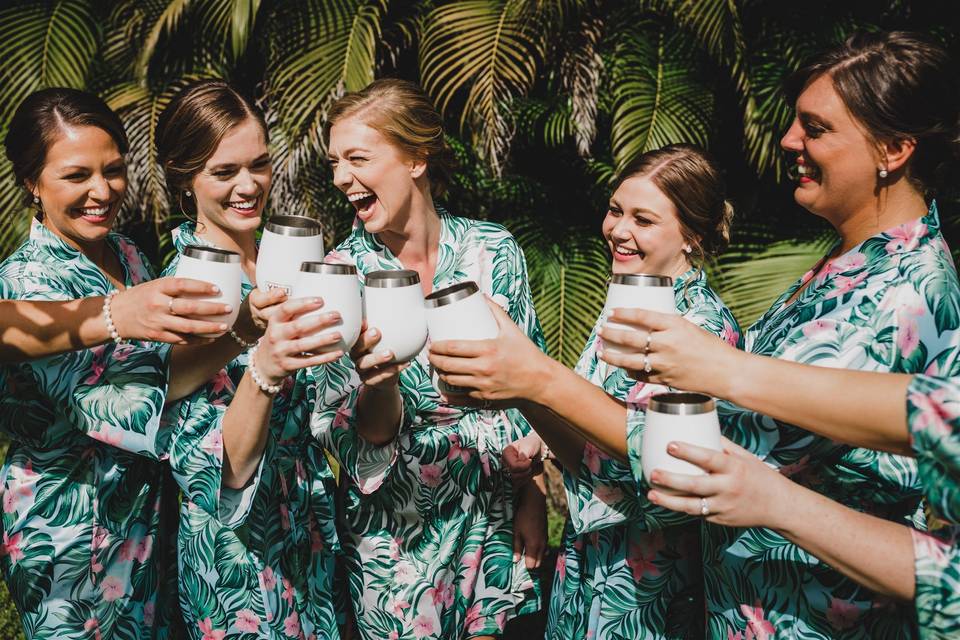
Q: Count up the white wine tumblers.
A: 7